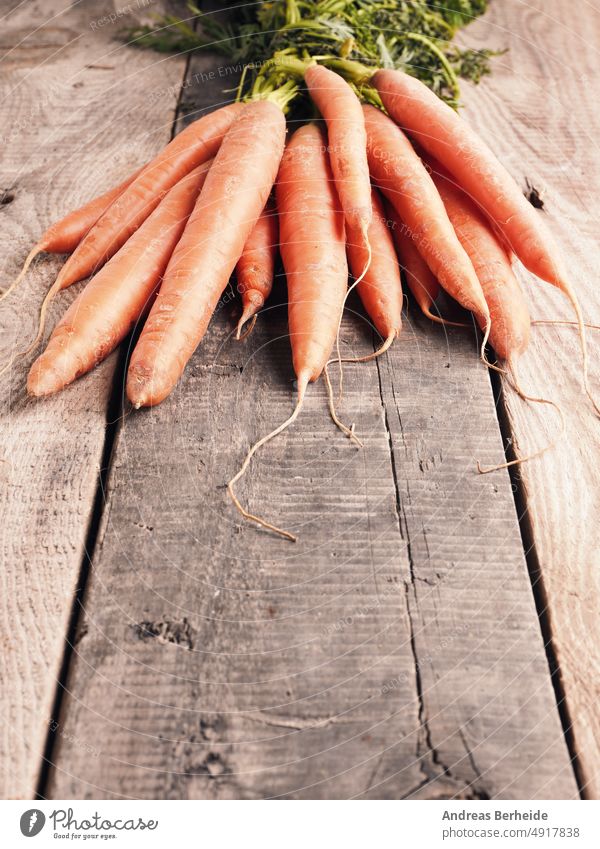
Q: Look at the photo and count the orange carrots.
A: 12